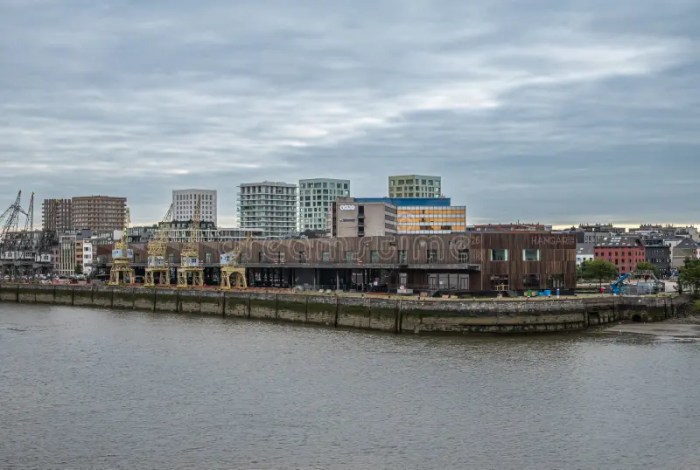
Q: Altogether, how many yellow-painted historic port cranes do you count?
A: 4